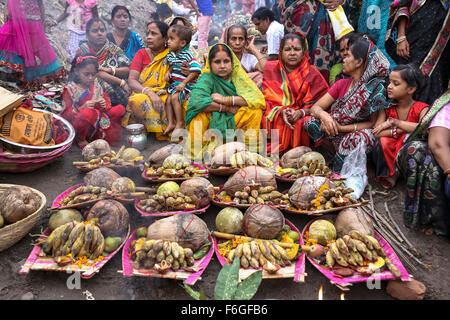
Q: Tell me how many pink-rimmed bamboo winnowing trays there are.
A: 12